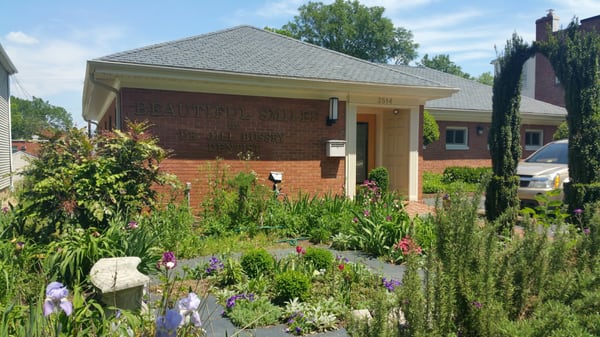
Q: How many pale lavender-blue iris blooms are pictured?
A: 3